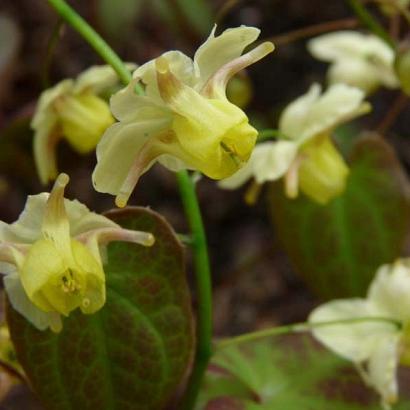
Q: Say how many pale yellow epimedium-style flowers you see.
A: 6